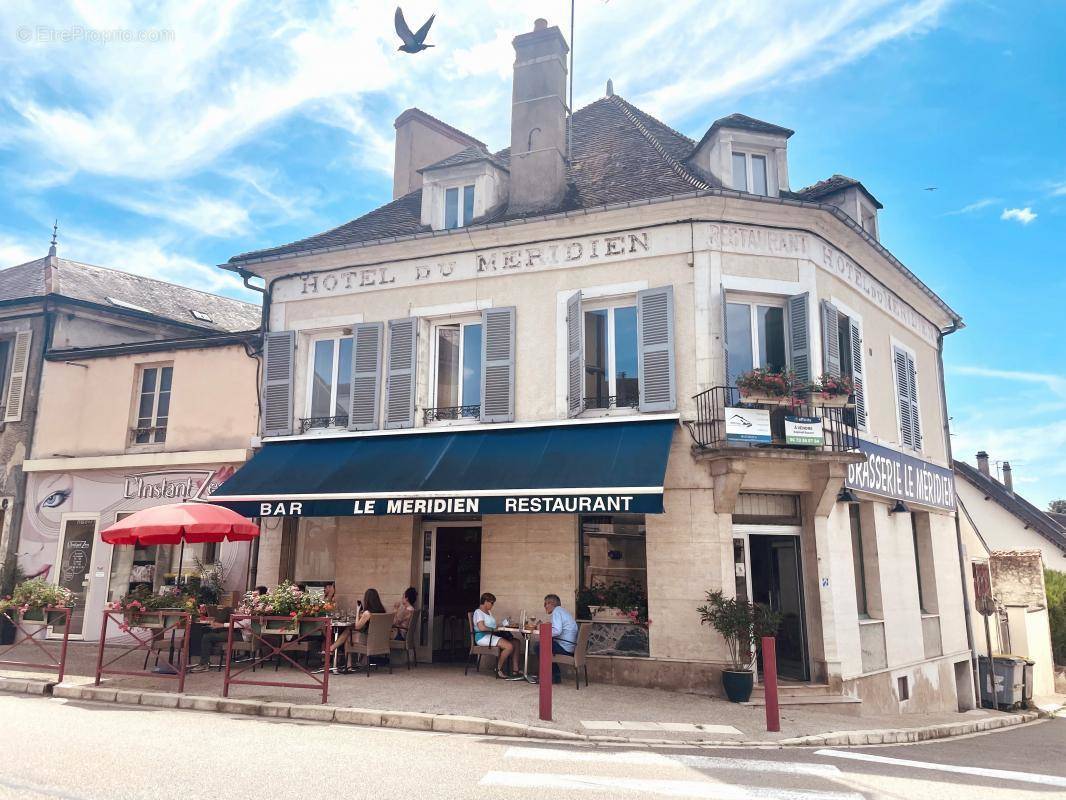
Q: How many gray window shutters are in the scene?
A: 12